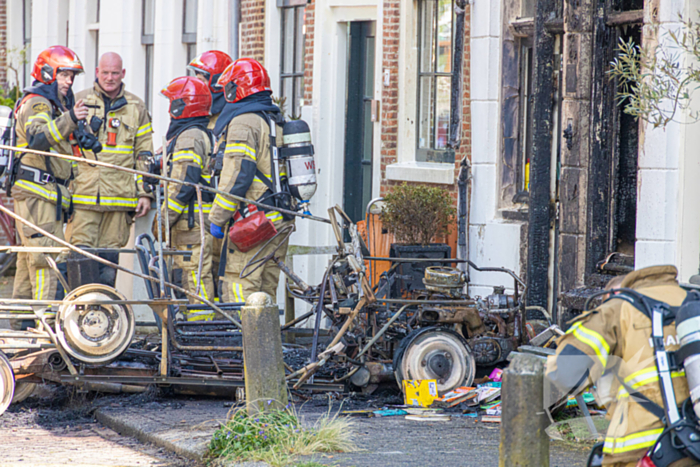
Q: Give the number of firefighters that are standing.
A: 5